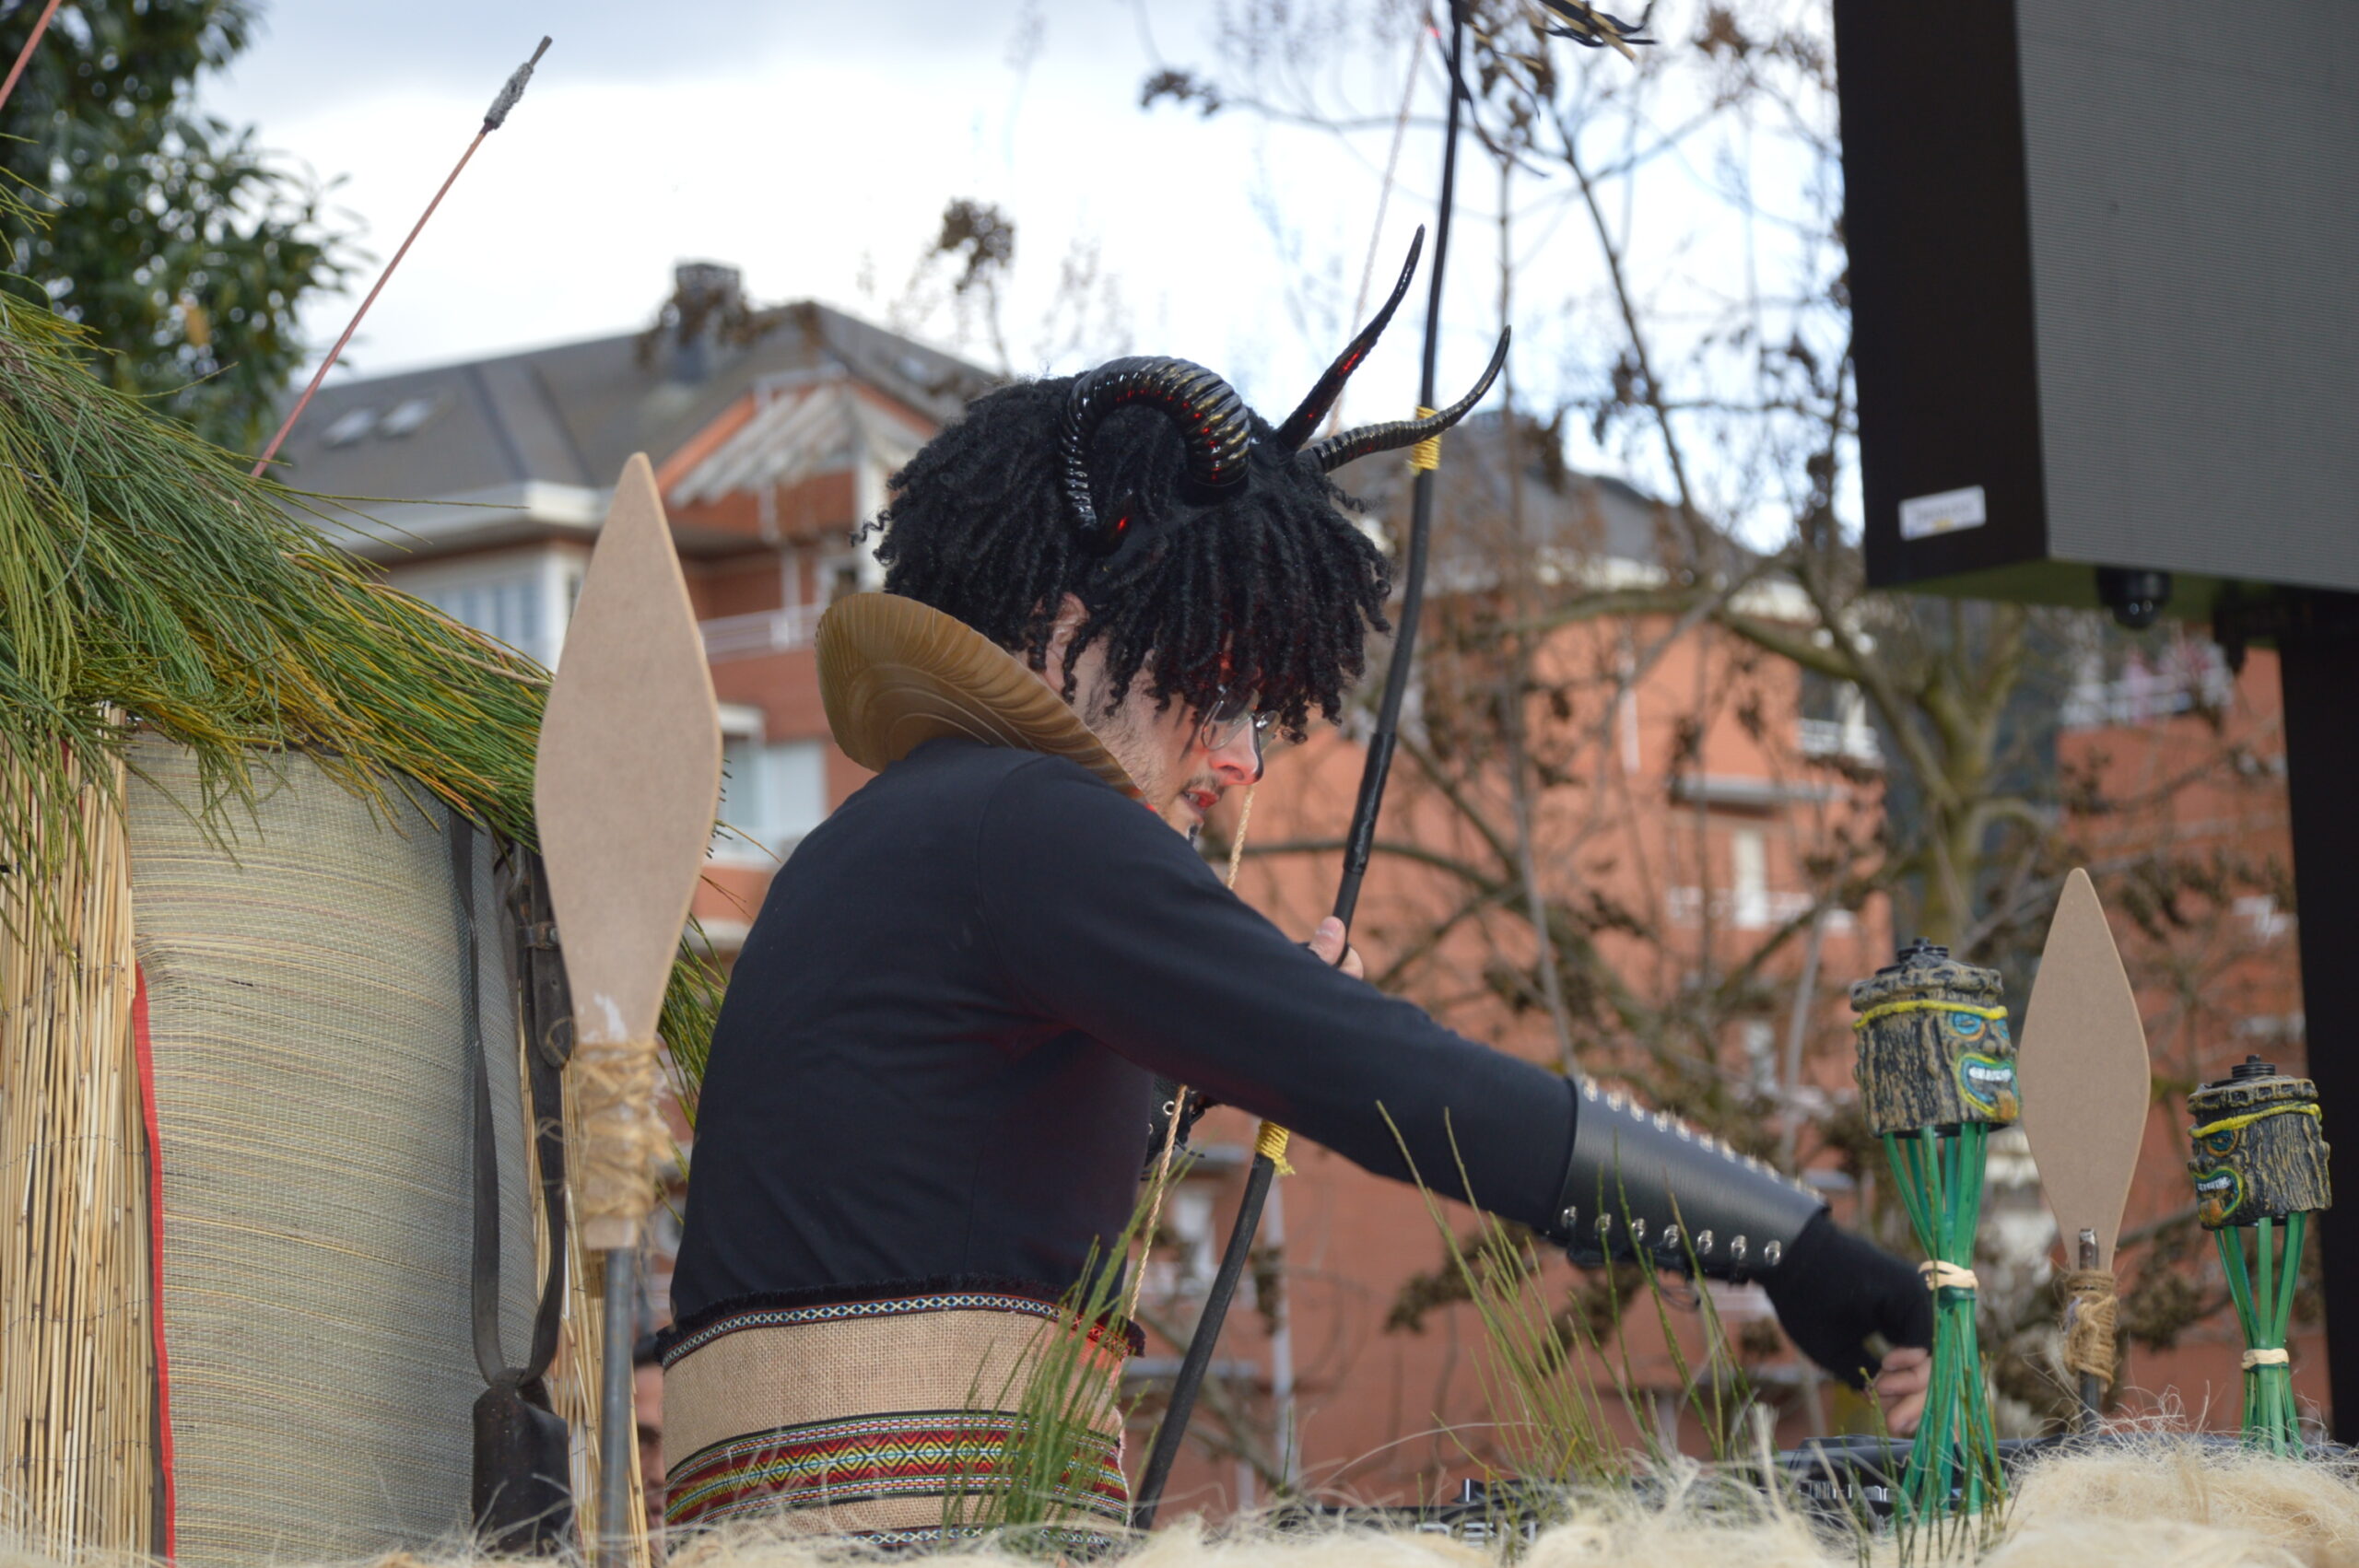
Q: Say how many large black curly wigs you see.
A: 1